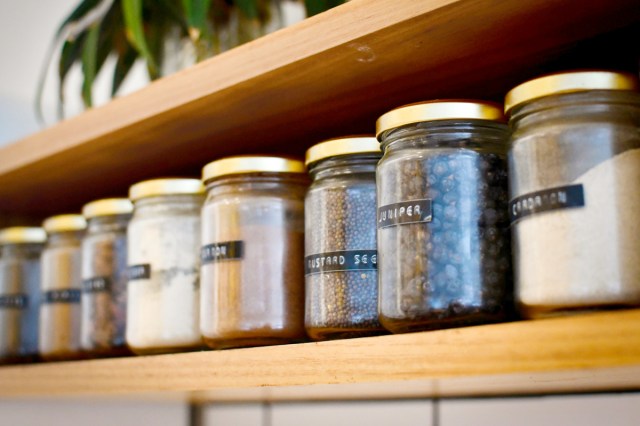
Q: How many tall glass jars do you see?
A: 8